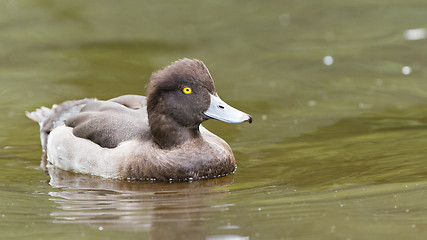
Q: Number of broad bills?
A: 1